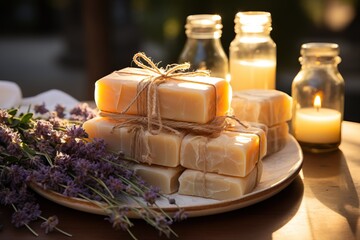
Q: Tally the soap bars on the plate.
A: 7